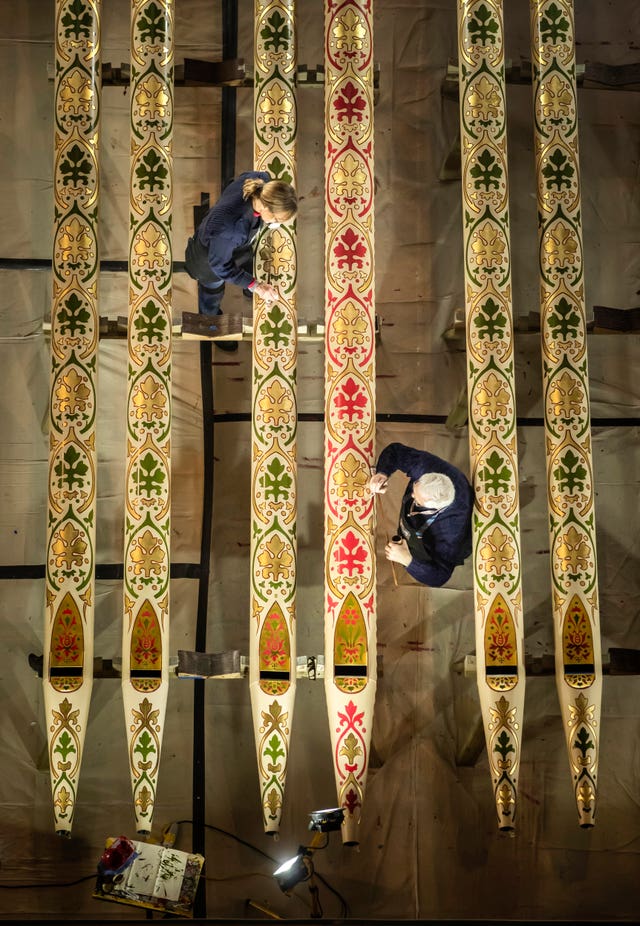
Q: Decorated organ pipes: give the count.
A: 6